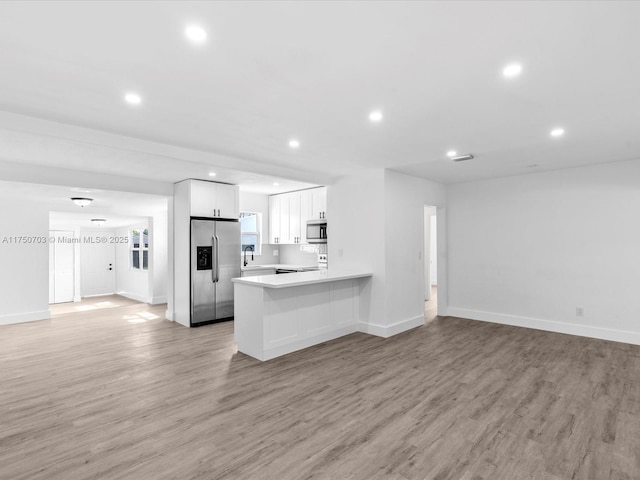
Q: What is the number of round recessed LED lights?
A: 9